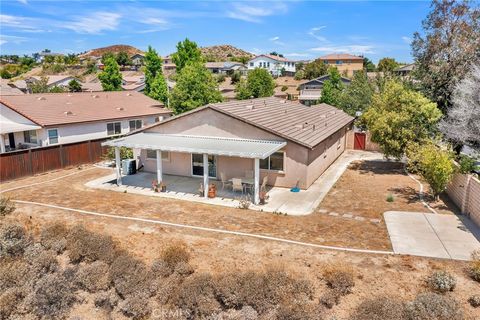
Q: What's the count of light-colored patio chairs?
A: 4